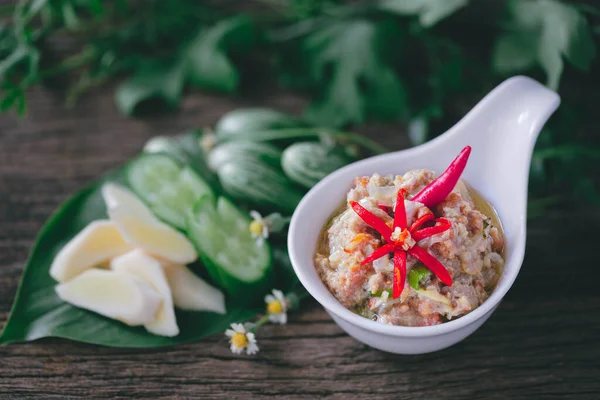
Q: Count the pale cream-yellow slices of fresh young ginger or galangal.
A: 5